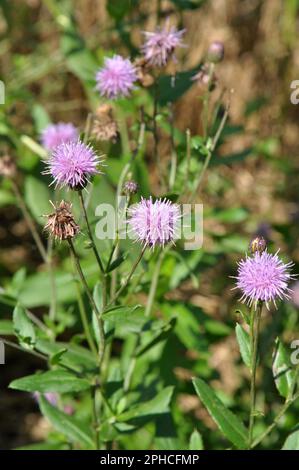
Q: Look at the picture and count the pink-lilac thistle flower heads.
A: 6